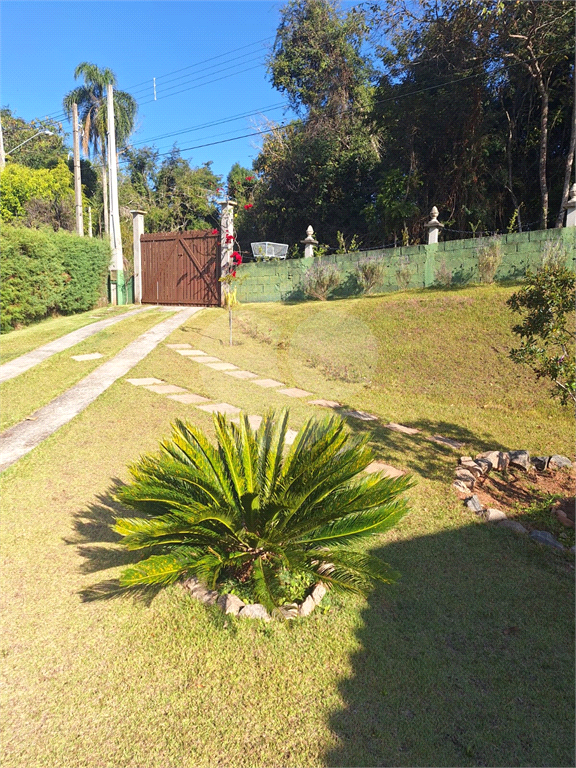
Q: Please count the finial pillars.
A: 3